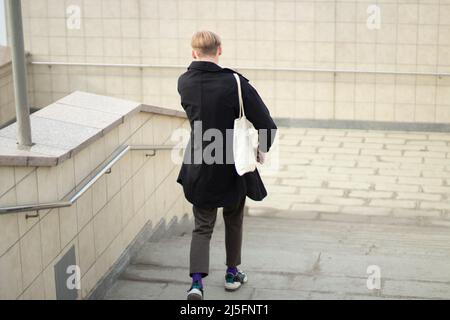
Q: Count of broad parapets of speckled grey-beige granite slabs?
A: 1